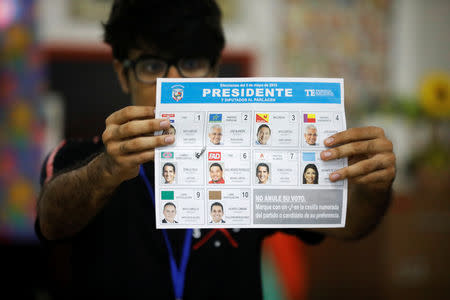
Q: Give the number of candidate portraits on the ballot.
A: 10